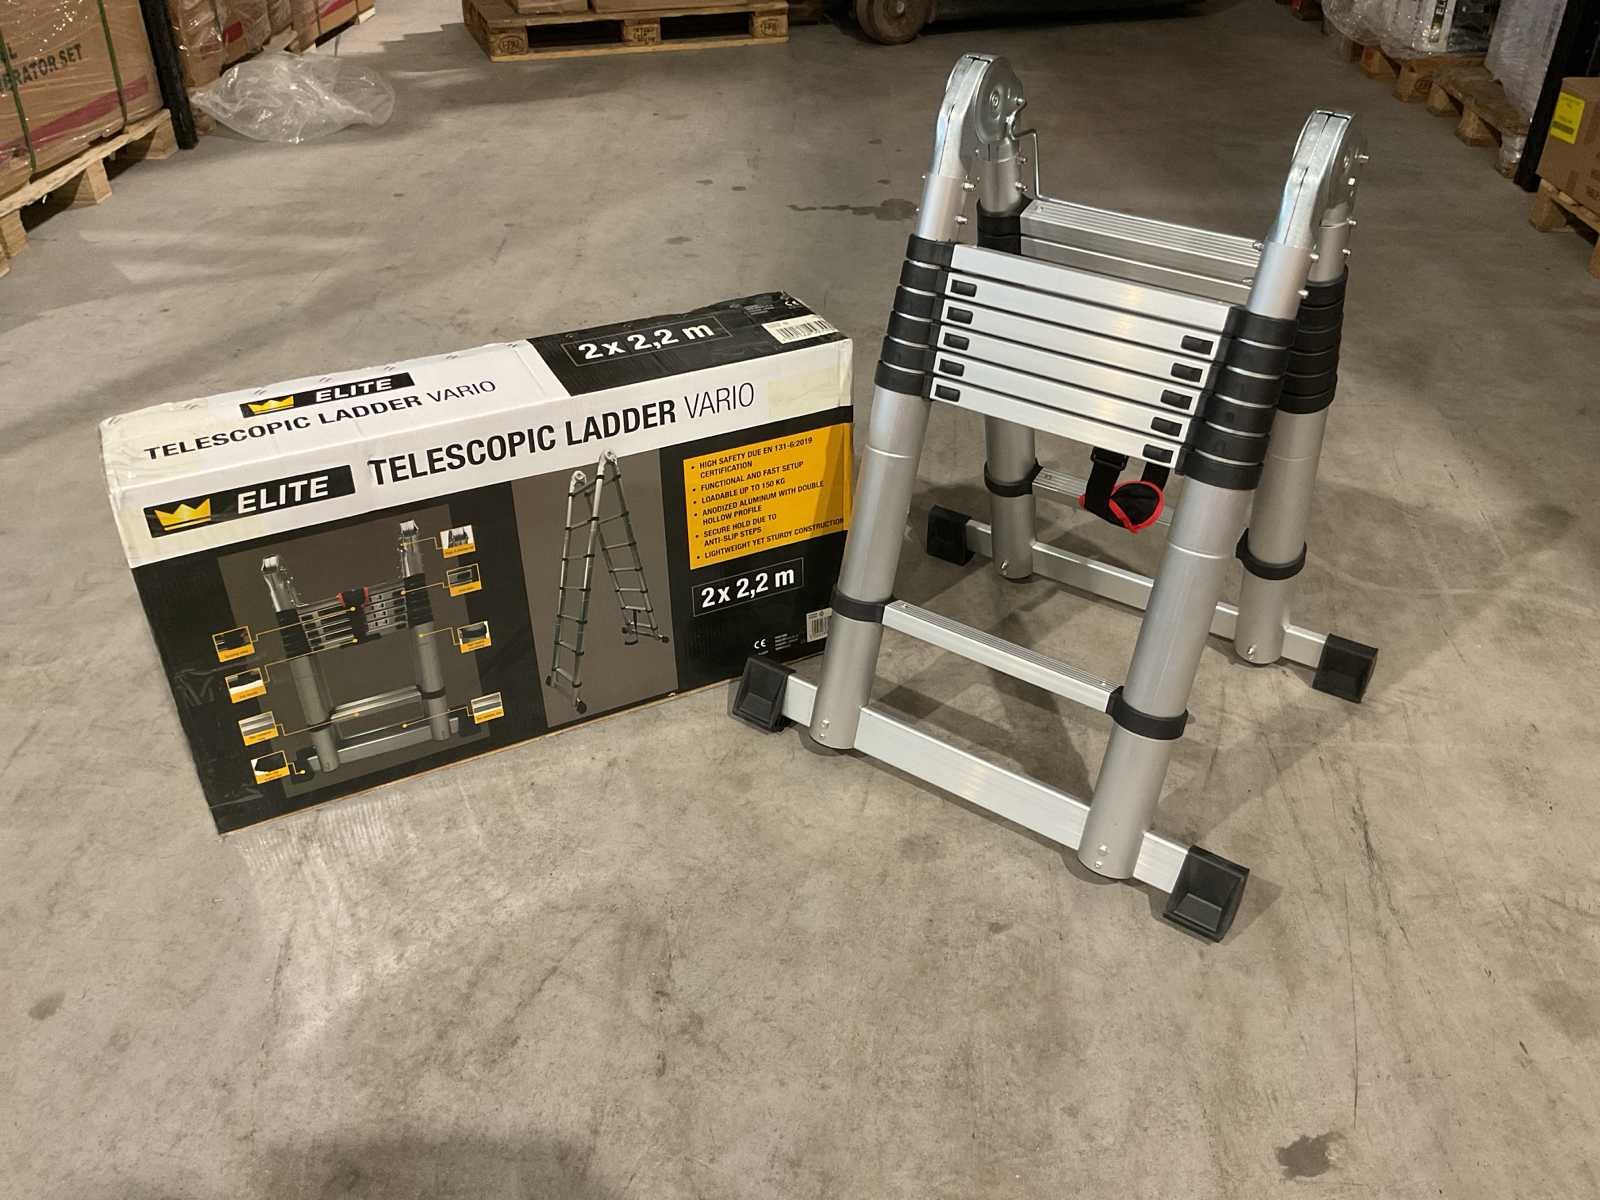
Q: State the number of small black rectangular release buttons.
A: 10